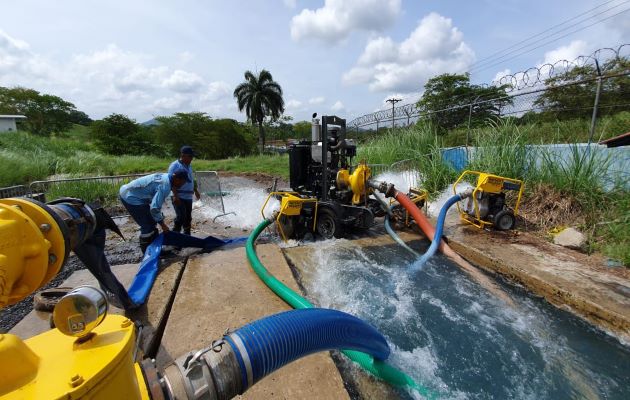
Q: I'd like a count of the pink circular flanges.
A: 0